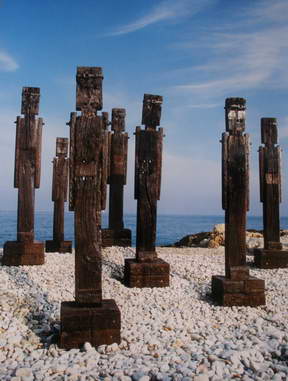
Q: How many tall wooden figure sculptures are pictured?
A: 7